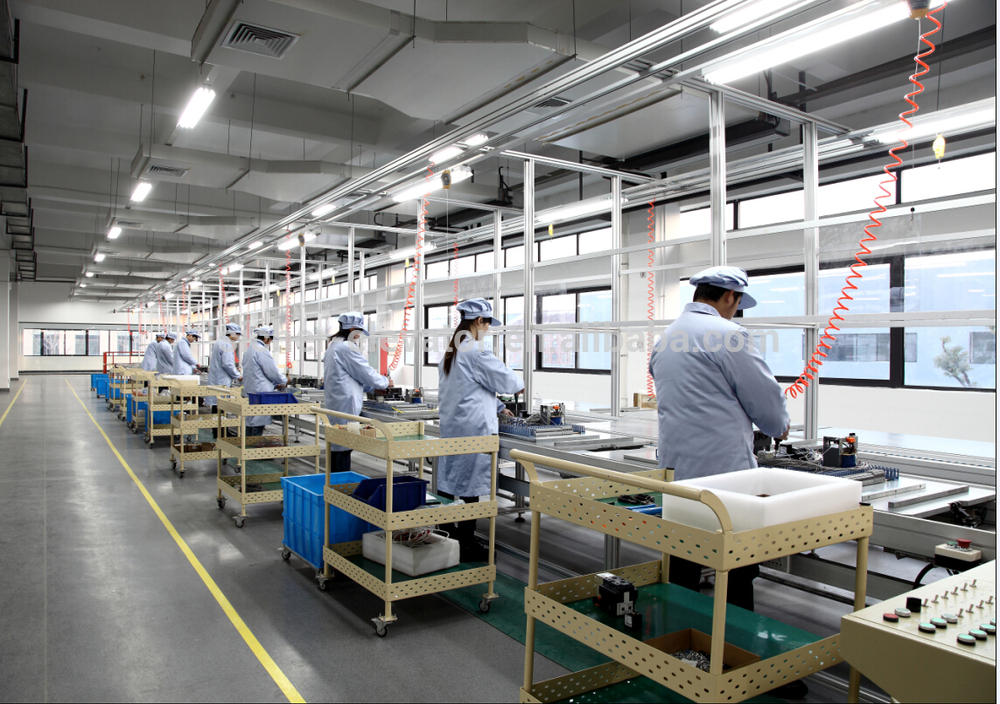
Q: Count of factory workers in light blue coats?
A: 8